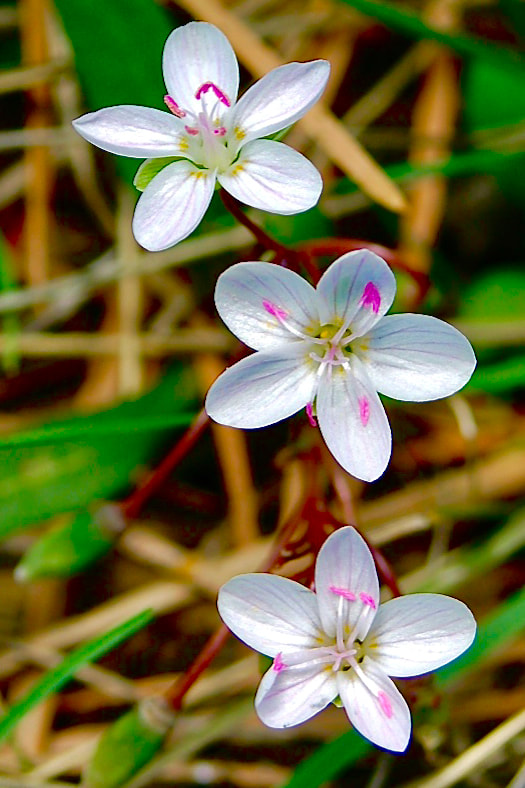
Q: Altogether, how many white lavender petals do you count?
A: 15